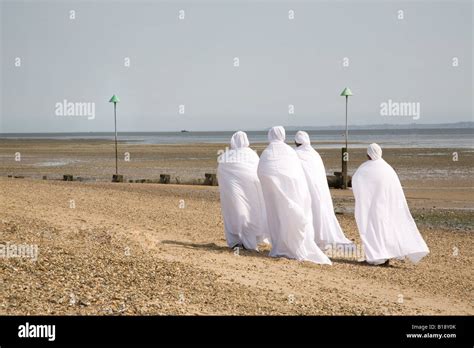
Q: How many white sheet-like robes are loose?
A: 4